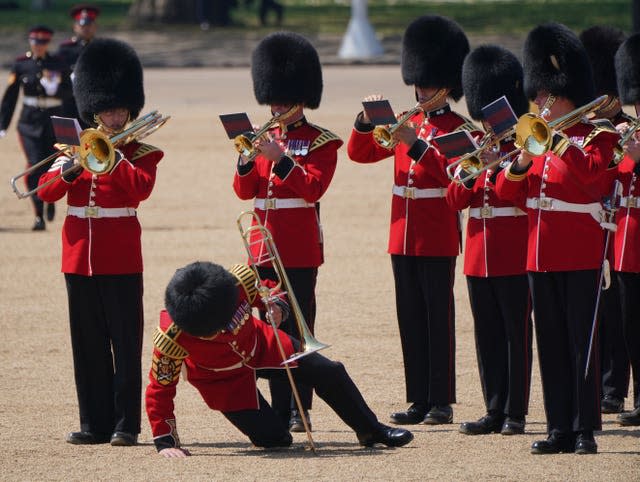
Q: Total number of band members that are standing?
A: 7